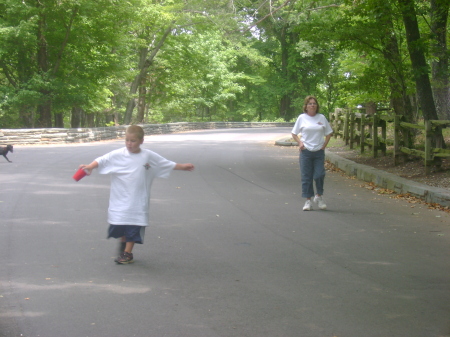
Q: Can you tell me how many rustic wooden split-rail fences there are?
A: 1